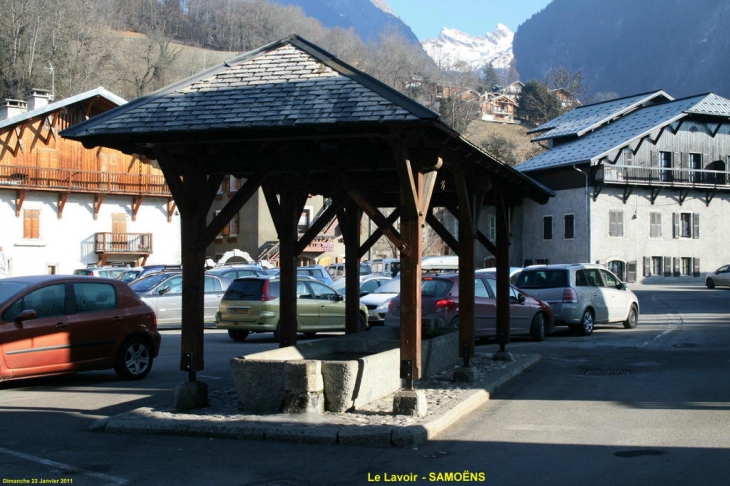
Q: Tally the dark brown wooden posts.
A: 6